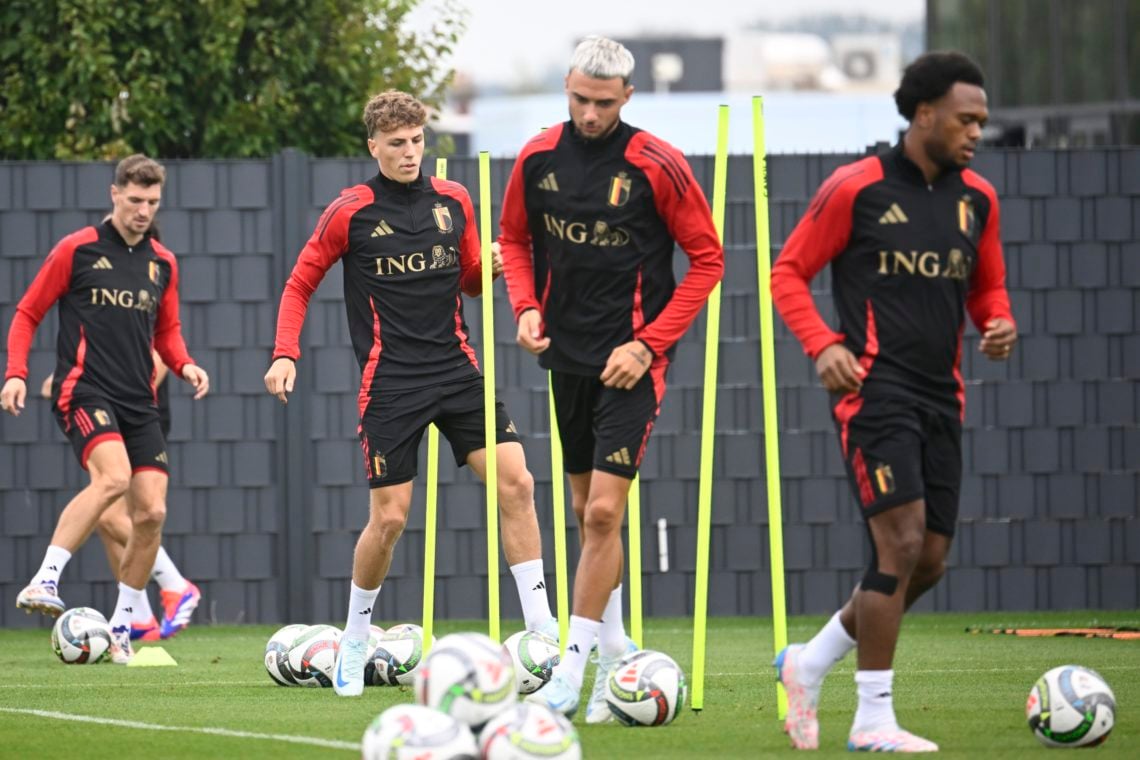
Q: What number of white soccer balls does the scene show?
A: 11